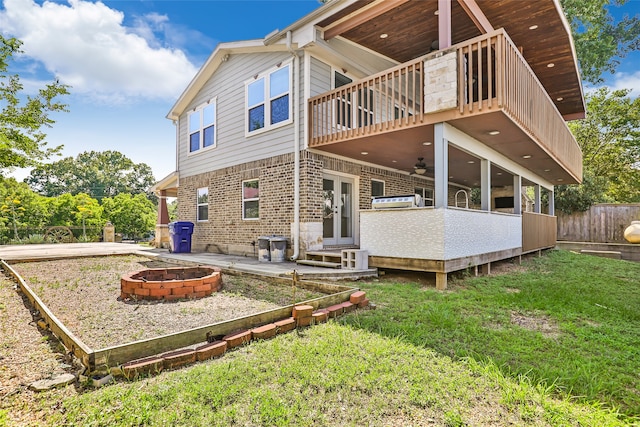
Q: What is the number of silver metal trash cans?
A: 2